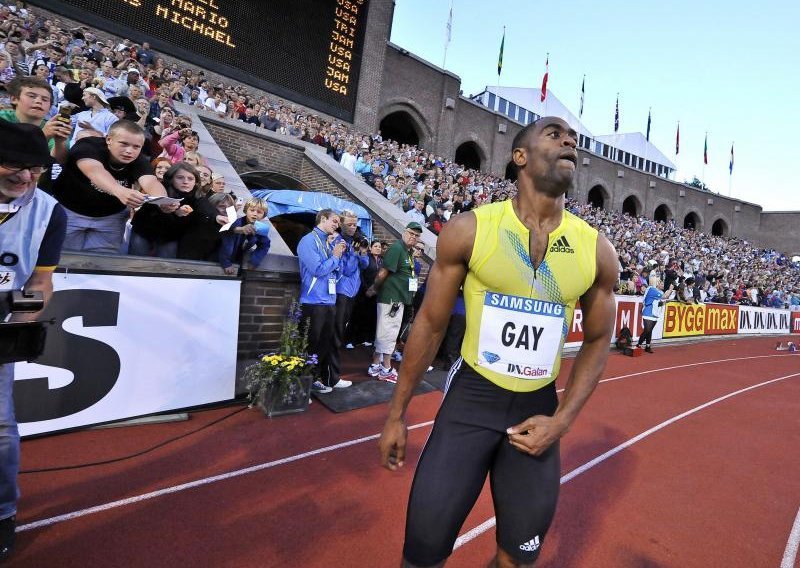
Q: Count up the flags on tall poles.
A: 9